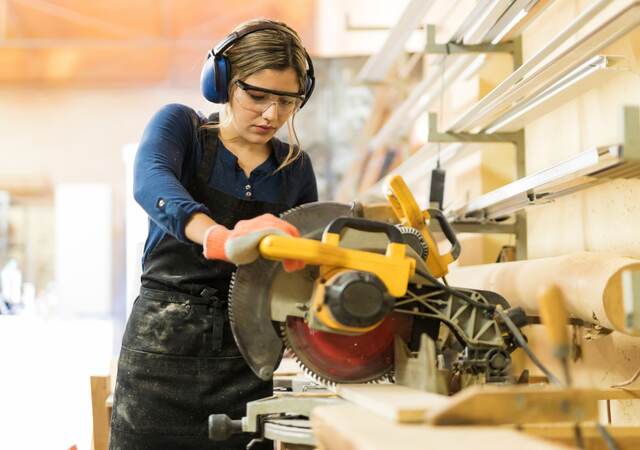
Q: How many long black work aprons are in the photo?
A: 1